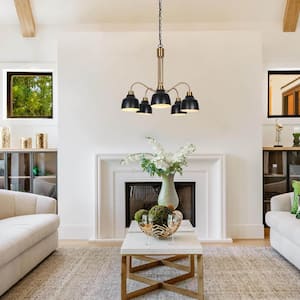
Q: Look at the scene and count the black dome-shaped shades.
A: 5